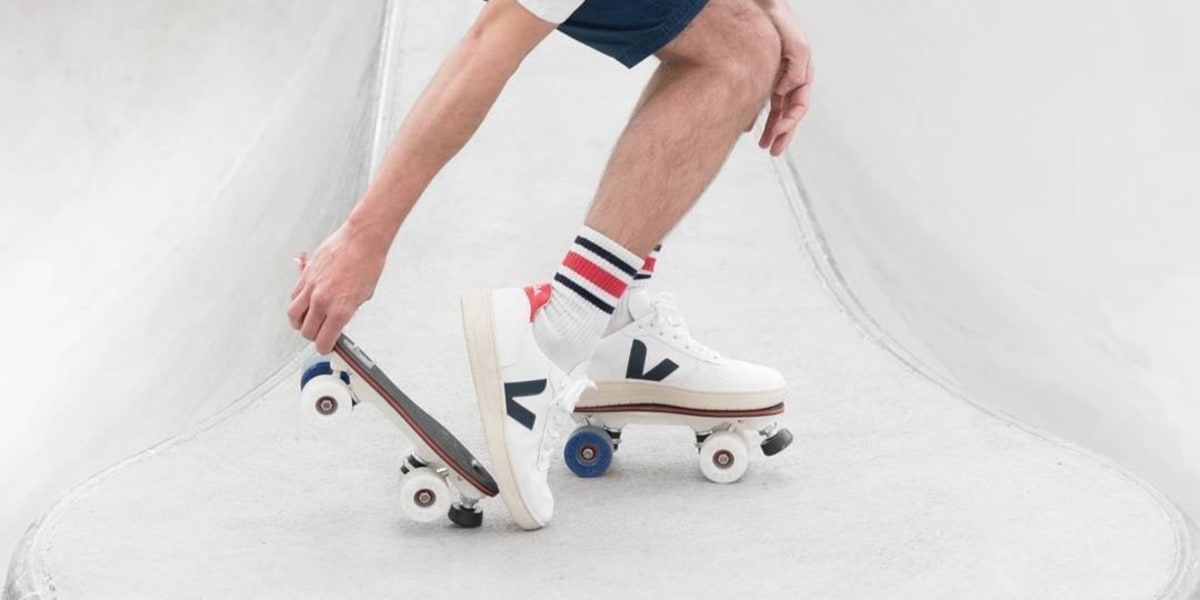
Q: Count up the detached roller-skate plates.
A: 1